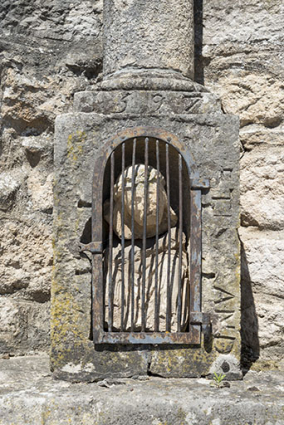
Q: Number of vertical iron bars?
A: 7